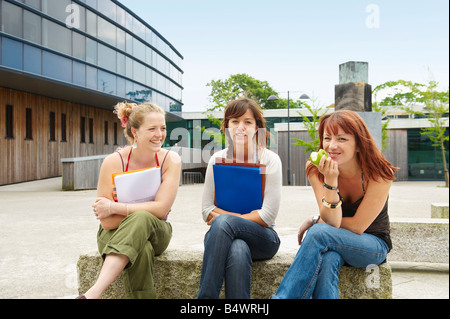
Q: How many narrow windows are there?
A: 8